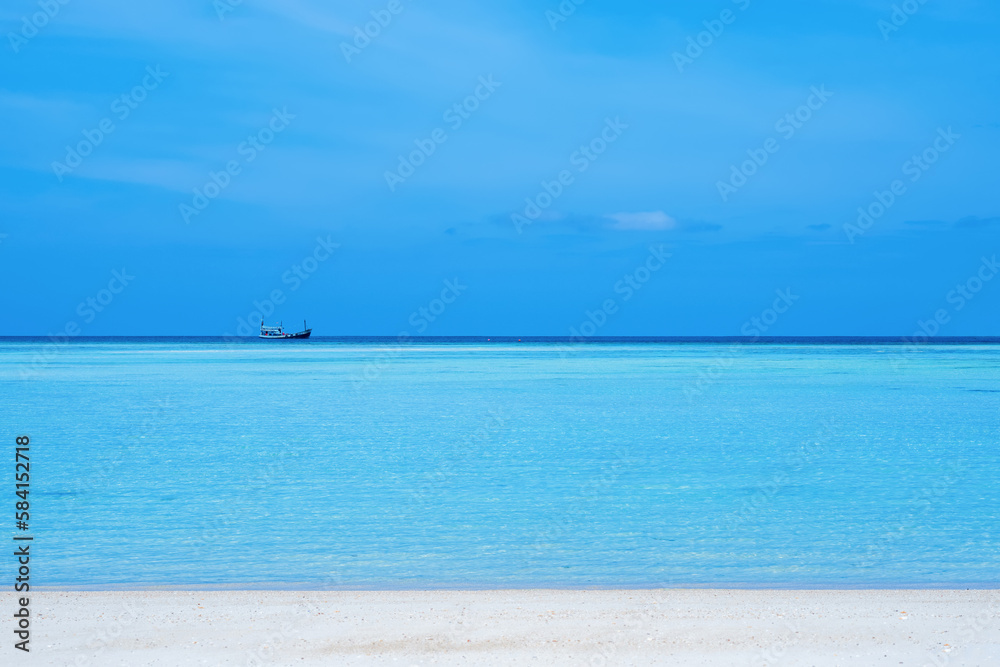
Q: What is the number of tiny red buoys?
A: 2